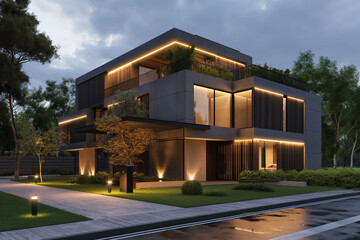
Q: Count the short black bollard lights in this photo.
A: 3